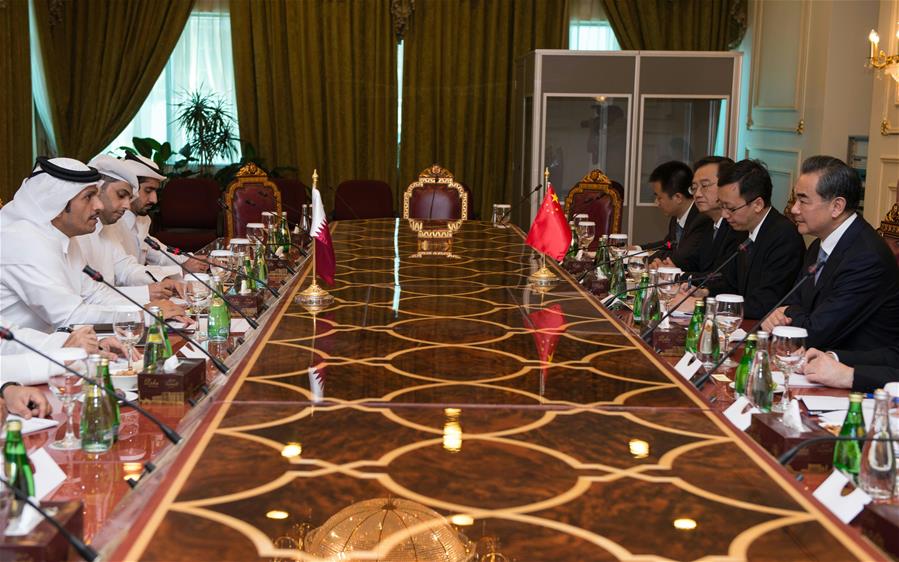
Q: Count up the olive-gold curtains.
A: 5